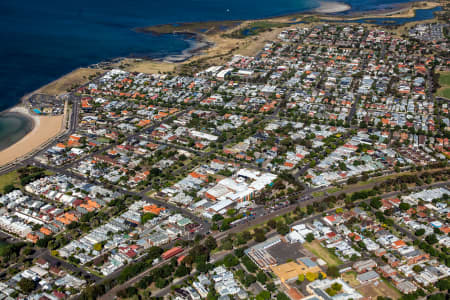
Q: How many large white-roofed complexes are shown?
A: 1